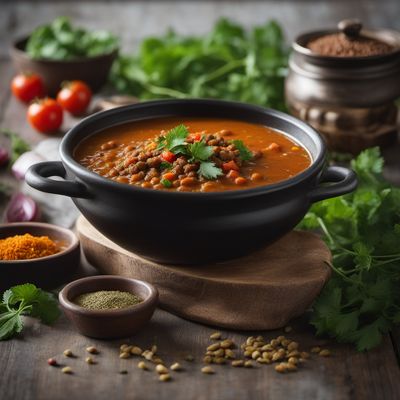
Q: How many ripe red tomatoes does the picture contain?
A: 3